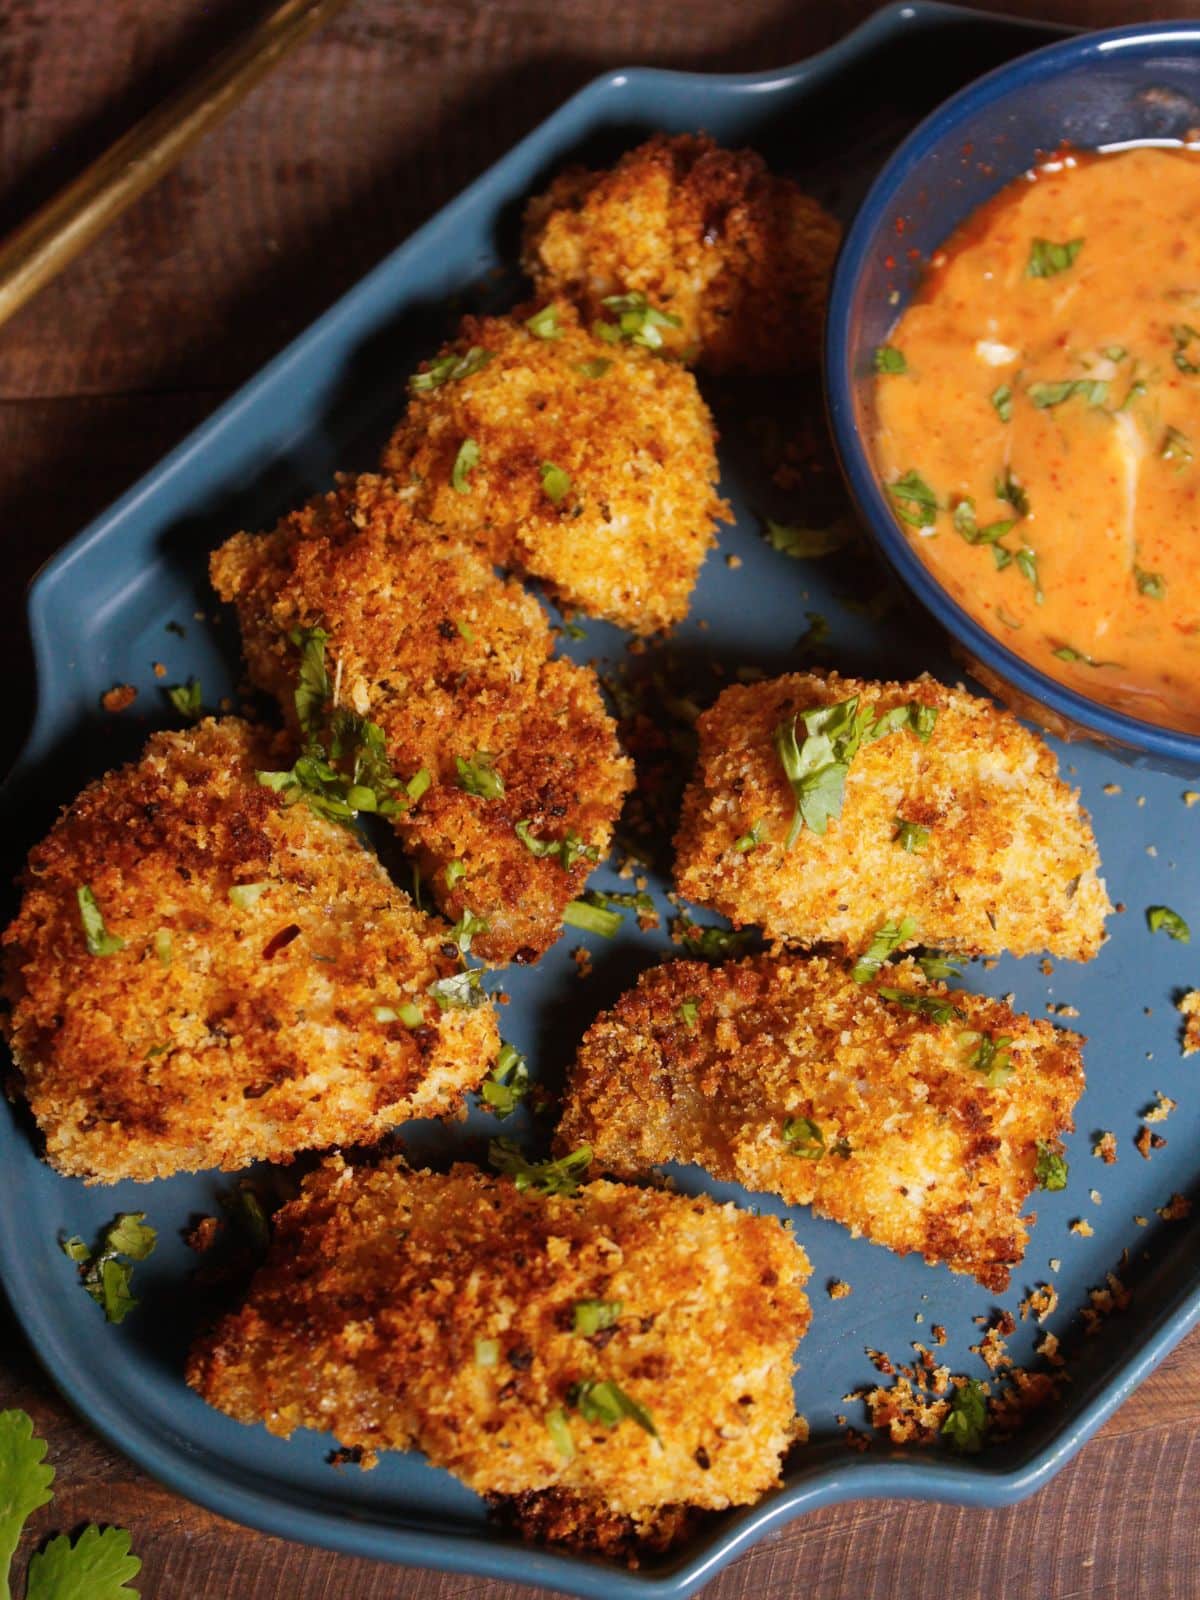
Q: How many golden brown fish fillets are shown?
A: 7